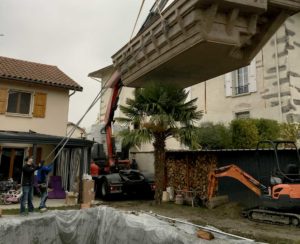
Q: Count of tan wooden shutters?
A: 2